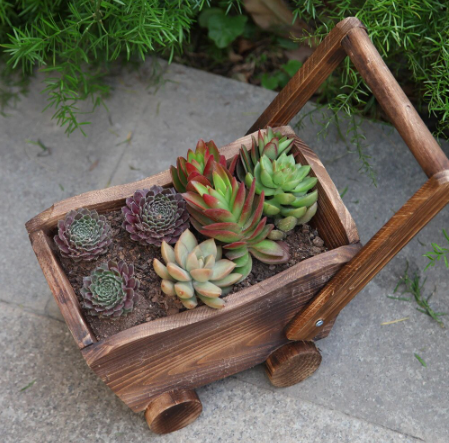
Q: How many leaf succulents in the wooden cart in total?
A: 8